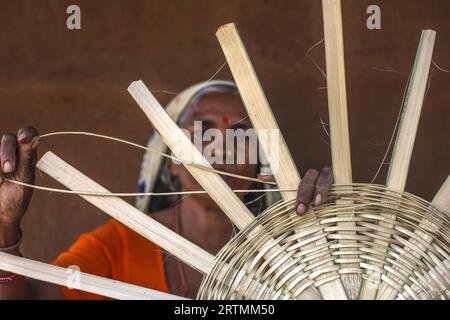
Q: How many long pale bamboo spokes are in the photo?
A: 7